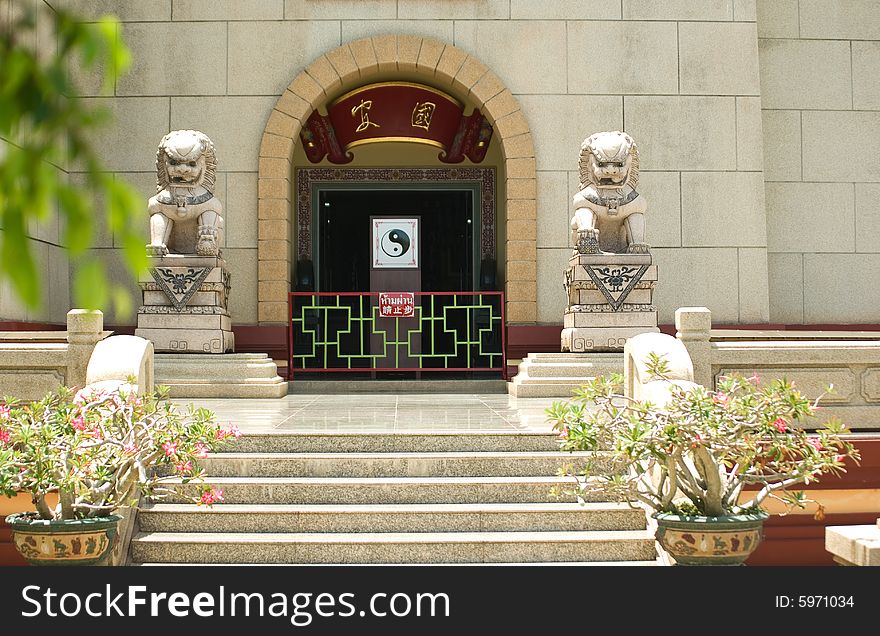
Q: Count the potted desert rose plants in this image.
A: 2